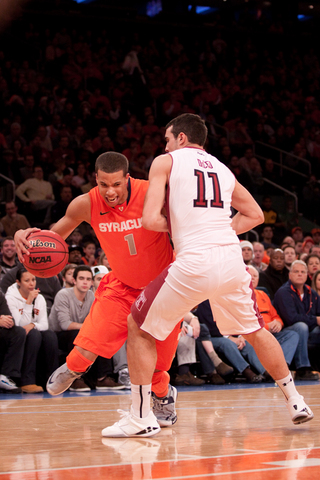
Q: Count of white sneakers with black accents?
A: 2